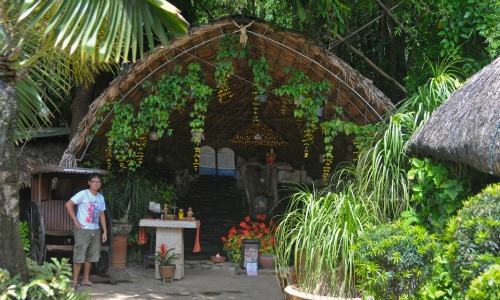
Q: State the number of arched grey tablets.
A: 2